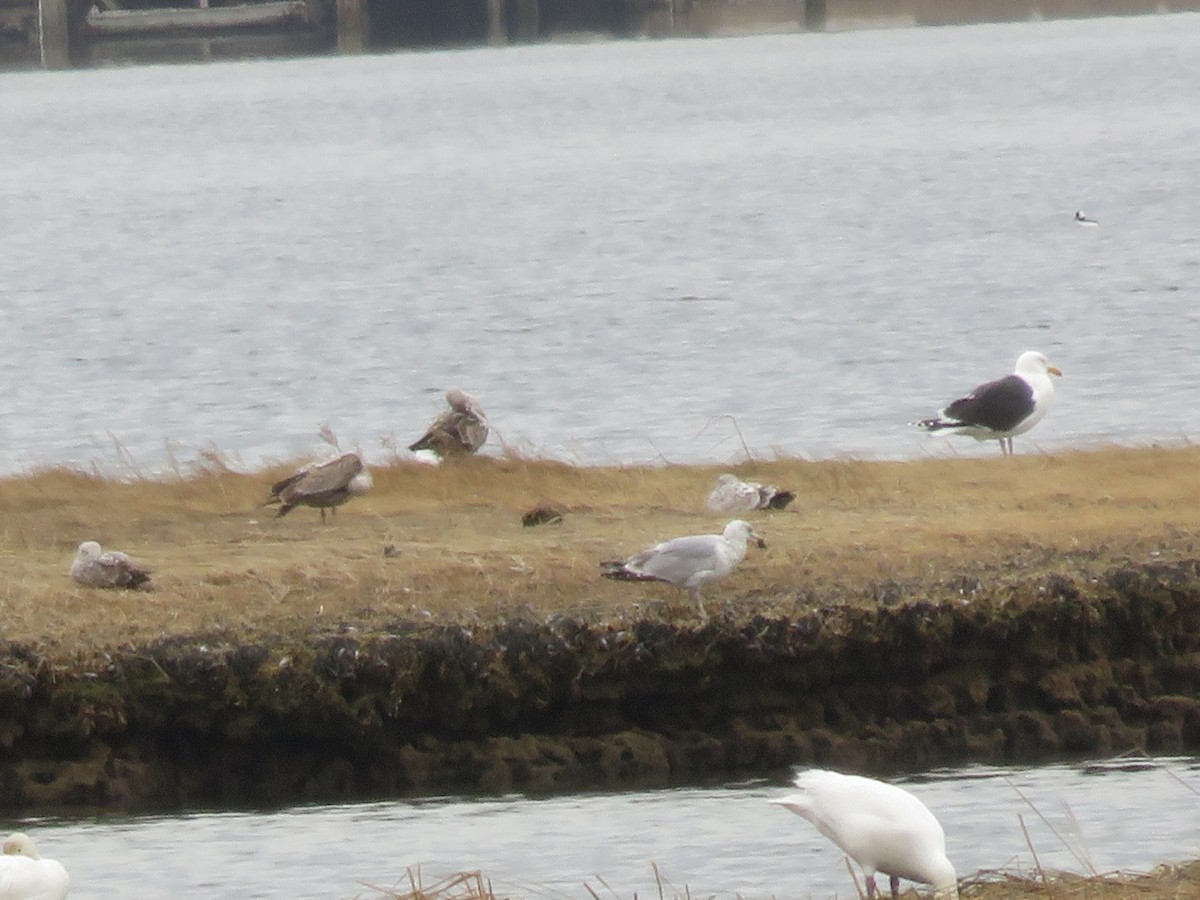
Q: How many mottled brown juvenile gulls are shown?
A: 4